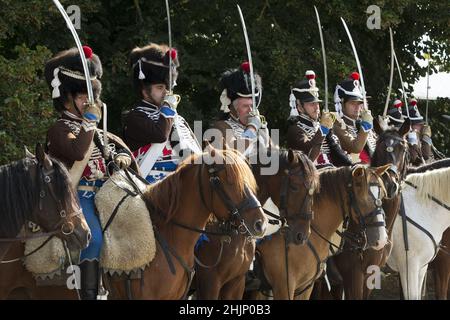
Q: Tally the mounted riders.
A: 7